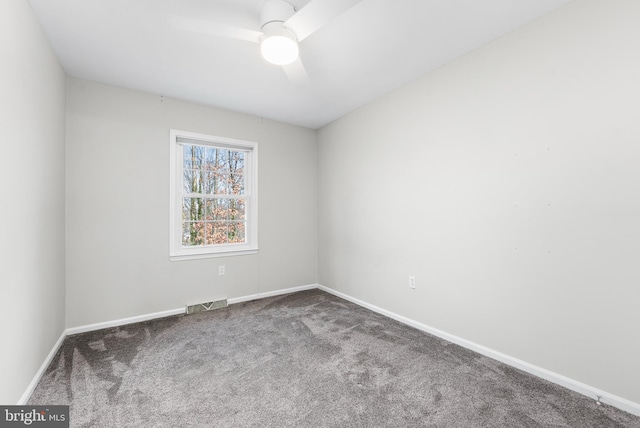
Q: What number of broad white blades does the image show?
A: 3